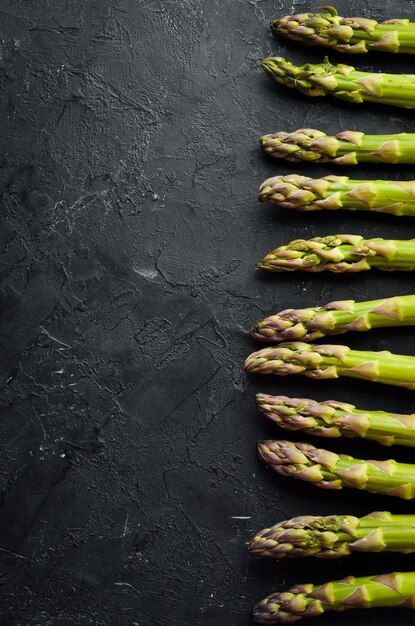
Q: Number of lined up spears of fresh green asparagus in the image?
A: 11